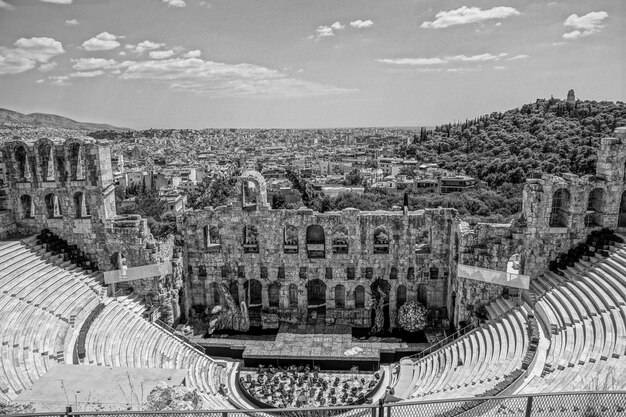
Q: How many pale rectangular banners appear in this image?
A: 2